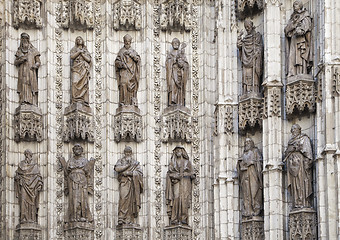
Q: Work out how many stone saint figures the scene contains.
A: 12